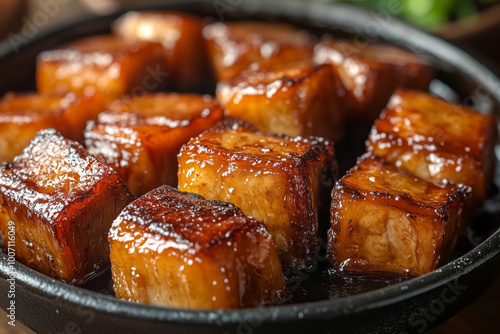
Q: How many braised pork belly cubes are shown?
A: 12